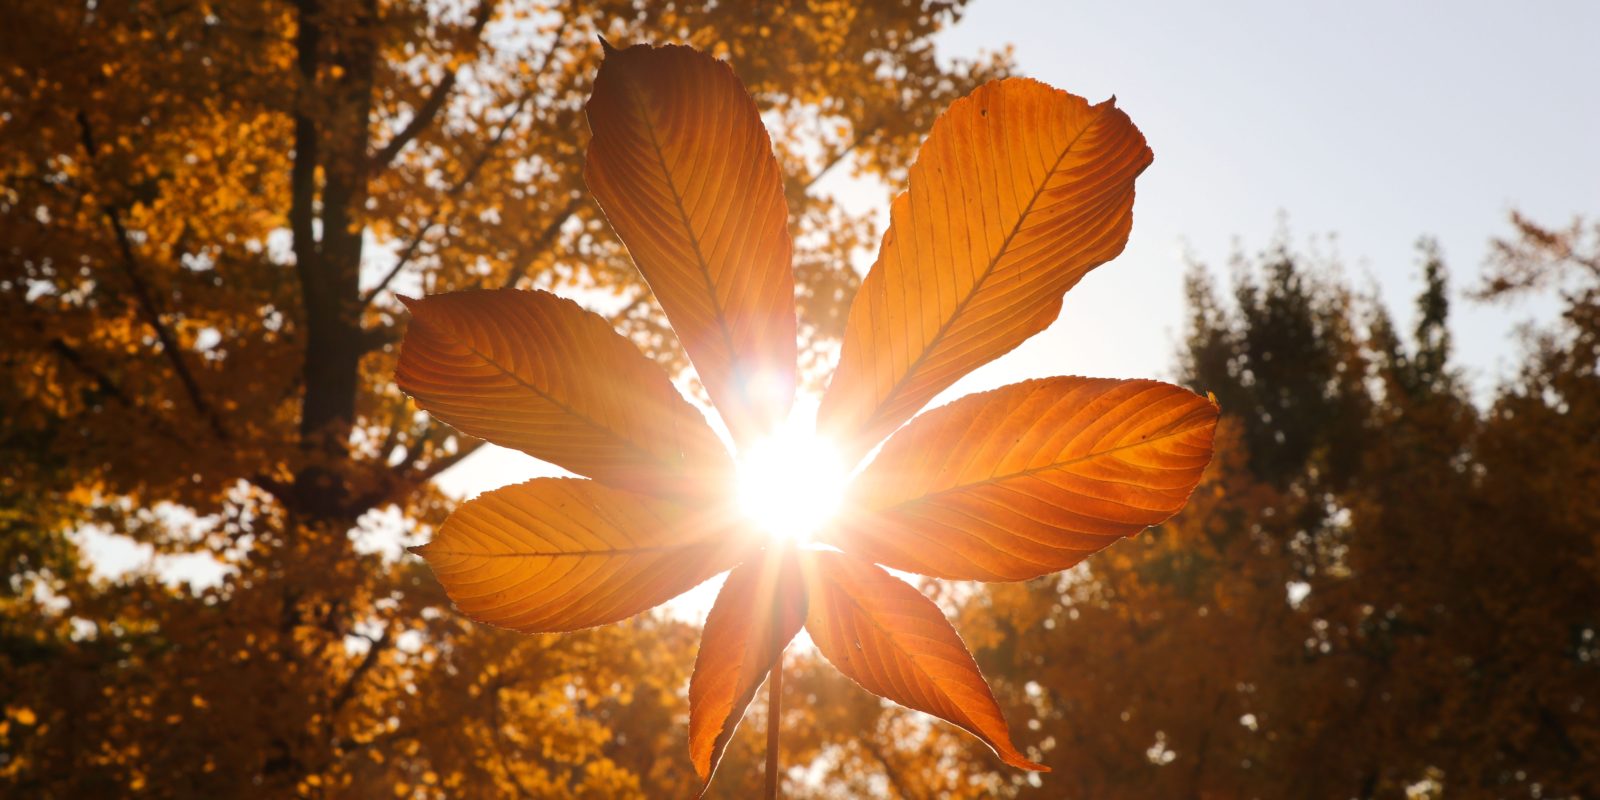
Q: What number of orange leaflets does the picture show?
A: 7